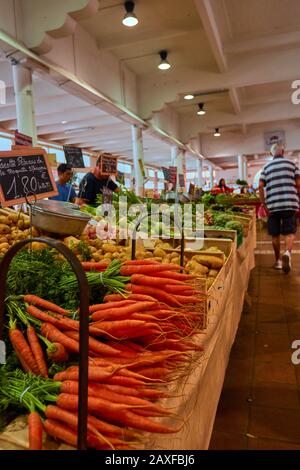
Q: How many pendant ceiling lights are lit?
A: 5